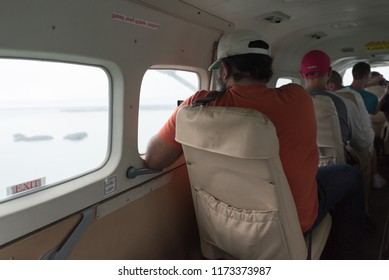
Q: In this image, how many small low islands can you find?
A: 2